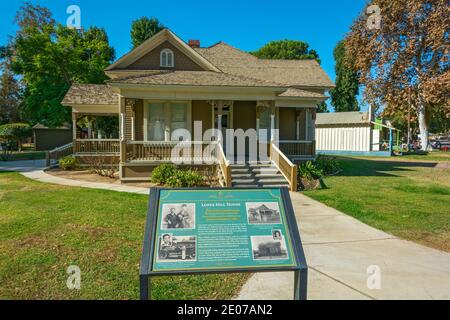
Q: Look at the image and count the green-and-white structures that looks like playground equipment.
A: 1